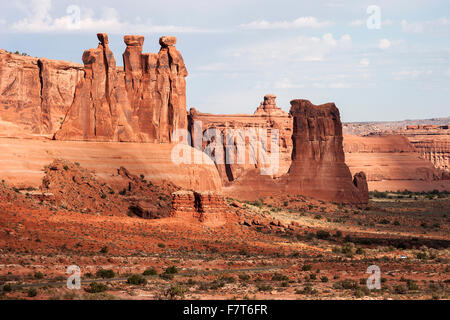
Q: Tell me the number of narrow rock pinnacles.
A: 3